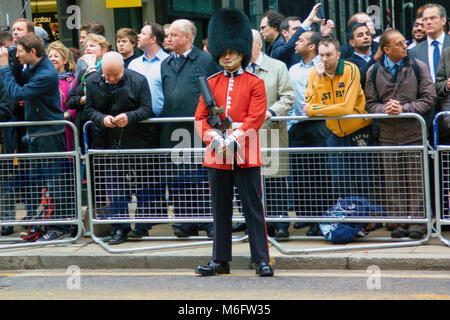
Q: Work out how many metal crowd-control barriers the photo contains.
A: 3